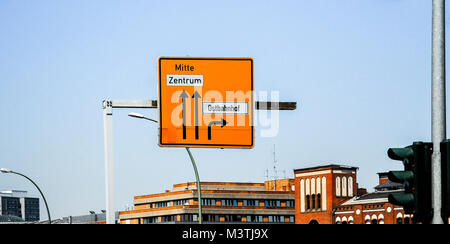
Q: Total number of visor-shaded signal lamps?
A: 3